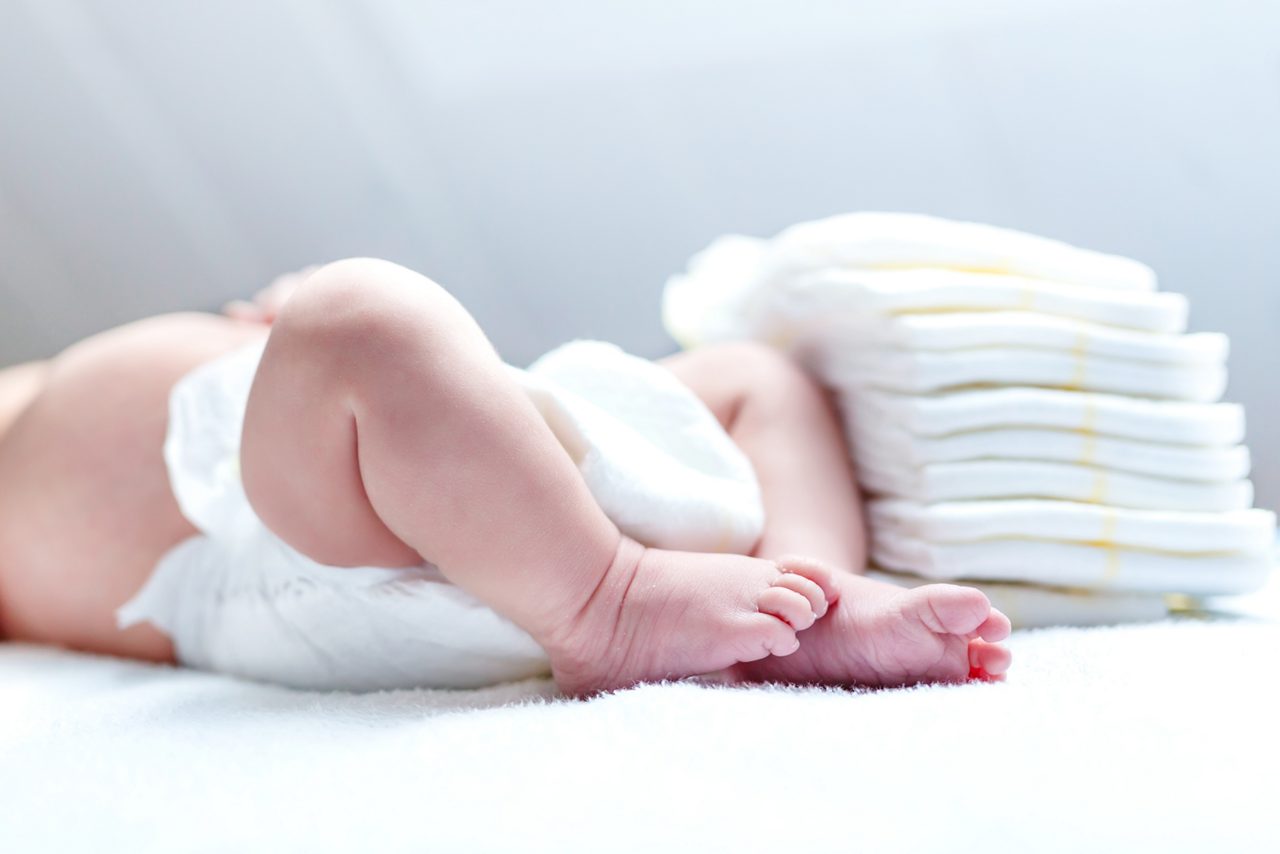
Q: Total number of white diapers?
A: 11